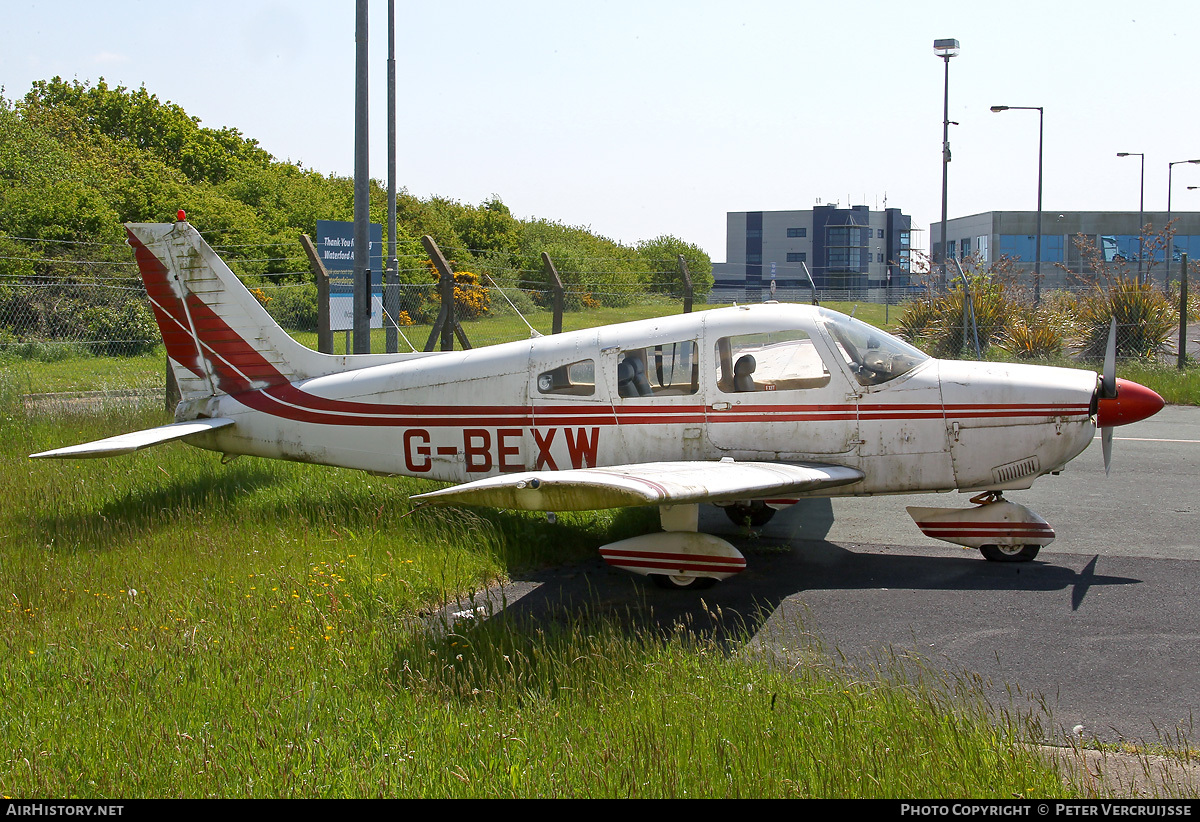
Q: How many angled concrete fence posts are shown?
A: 4